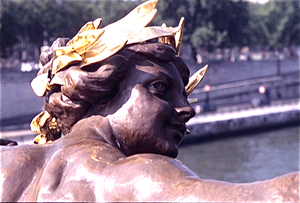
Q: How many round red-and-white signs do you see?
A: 2